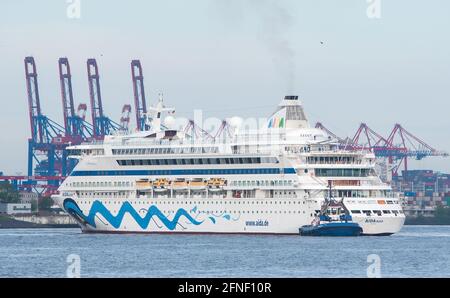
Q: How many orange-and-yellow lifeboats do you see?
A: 5